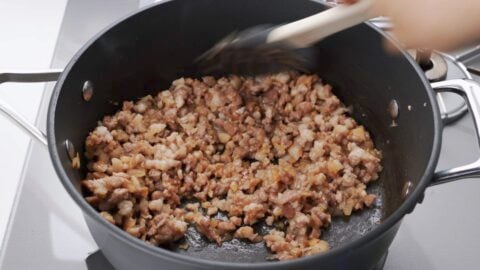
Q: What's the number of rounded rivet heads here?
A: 4